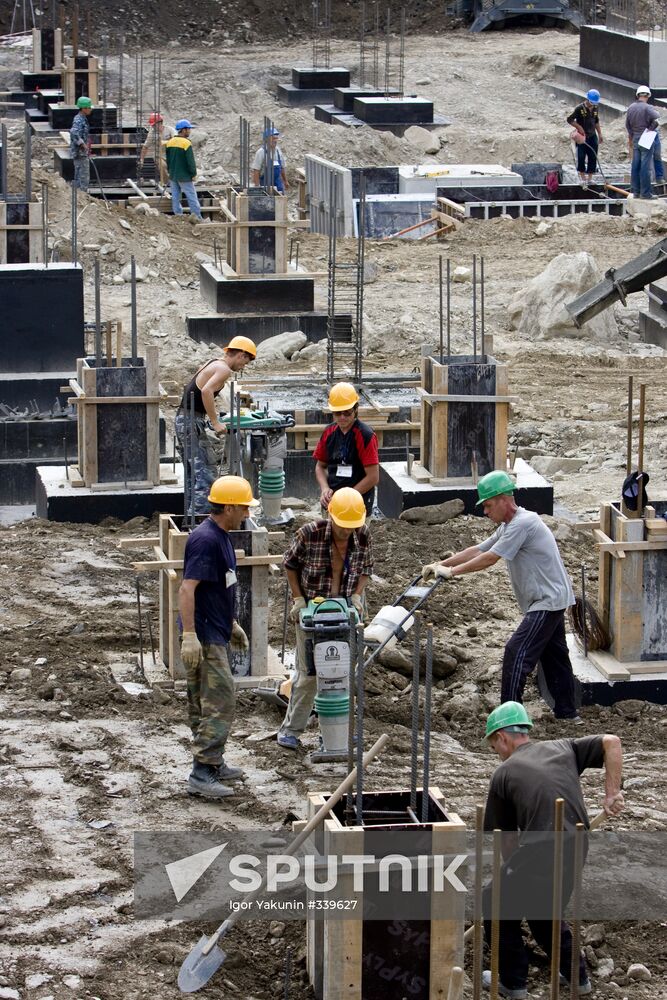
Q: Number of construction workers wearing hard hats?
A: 12